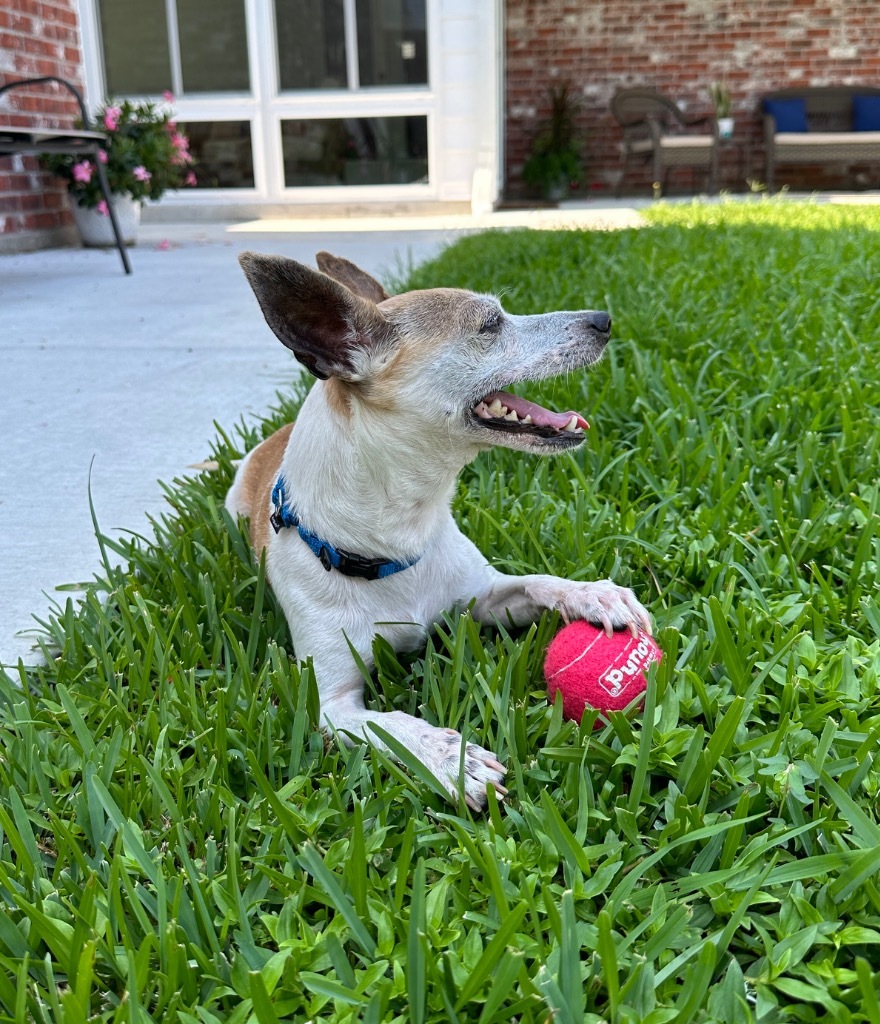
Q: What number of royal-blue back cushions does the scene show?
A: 2